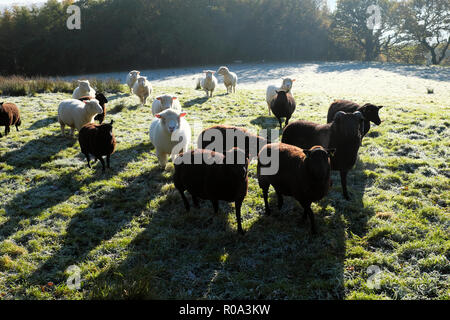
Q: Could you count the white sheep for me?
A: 9